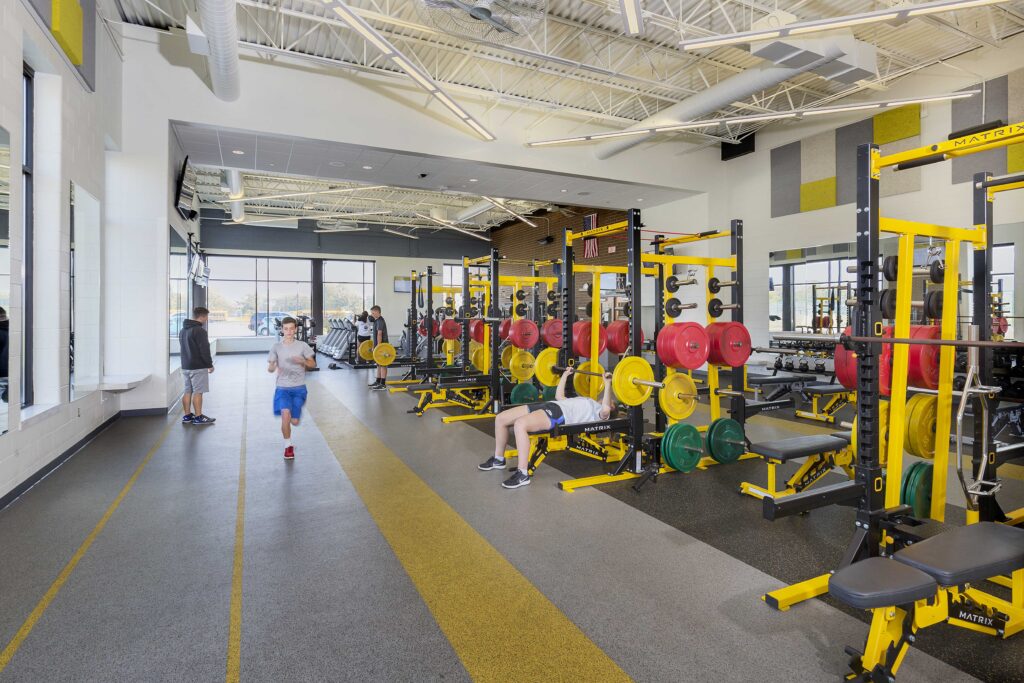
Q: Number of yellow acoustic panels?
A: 4